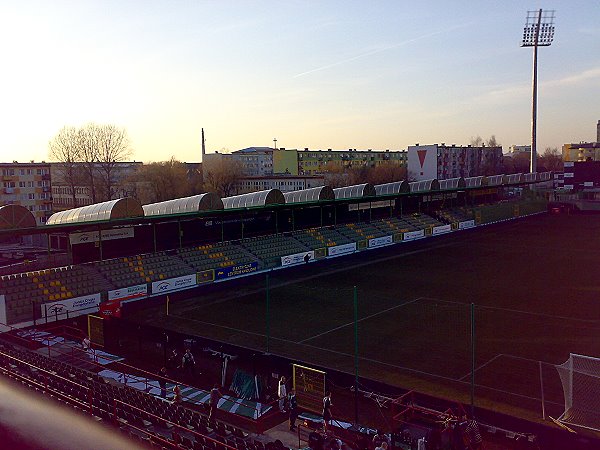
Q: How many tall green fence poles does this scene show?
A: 3